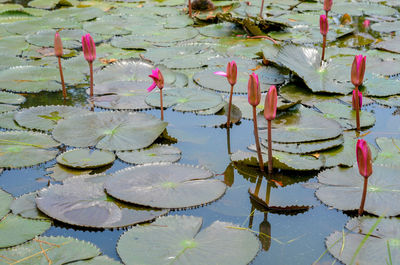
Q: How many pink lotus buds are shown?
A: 11